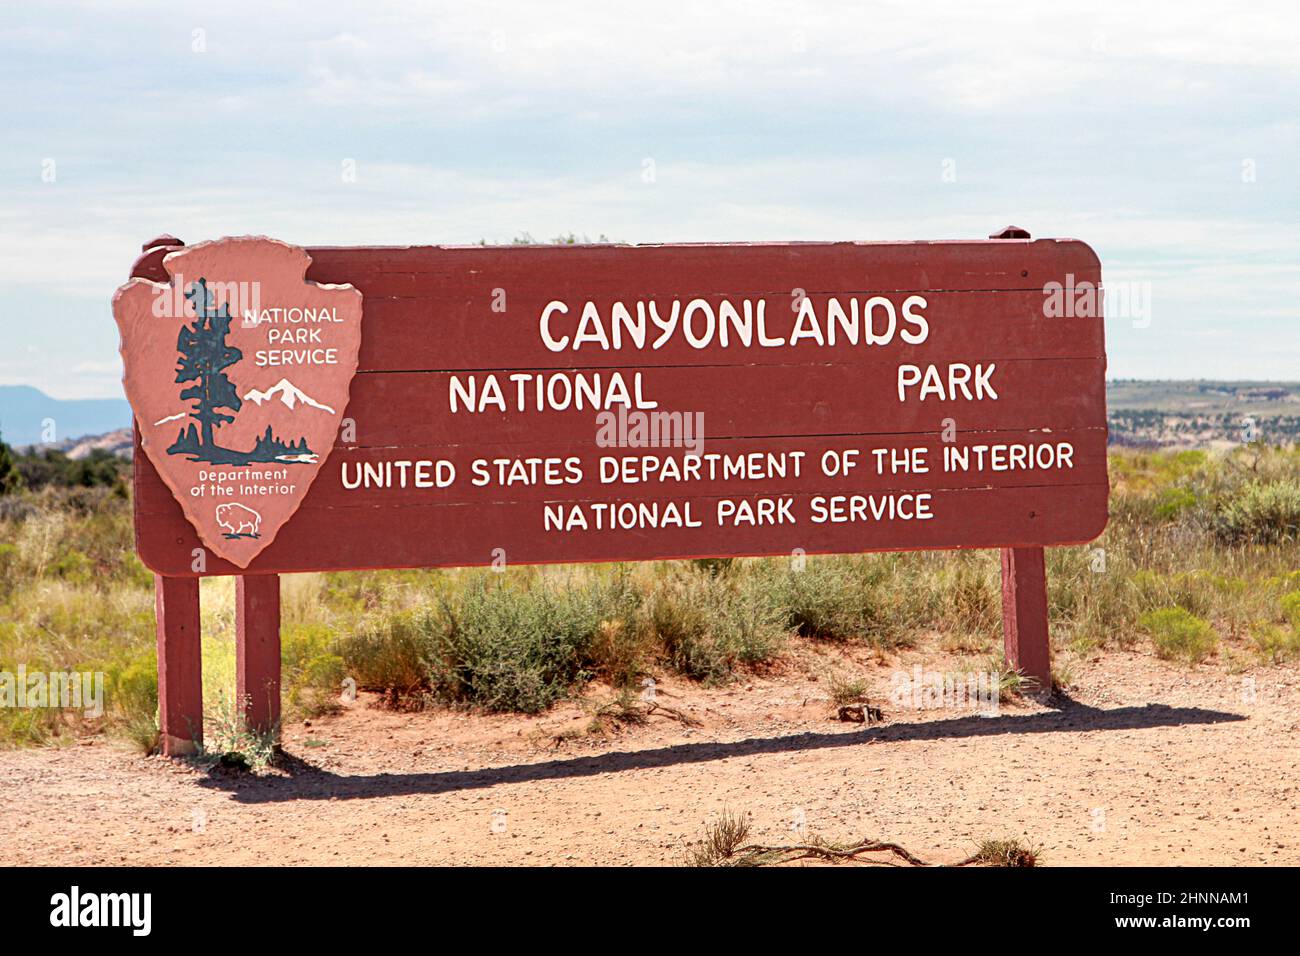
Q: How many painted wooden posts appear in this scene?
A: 3